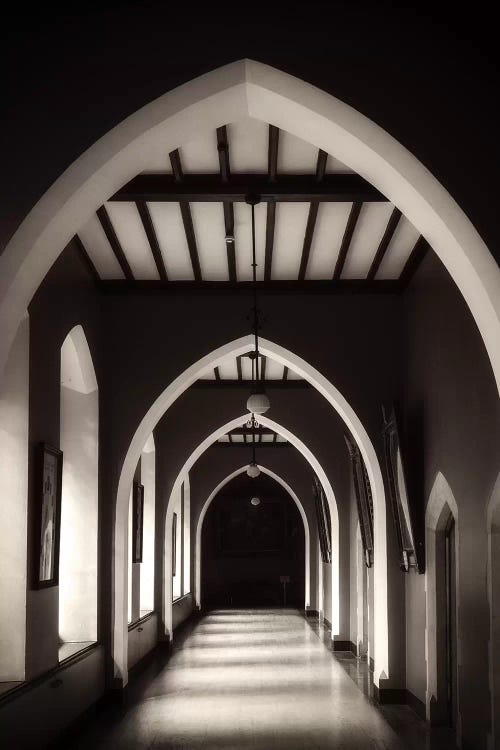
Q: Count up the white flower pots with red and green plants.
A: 0